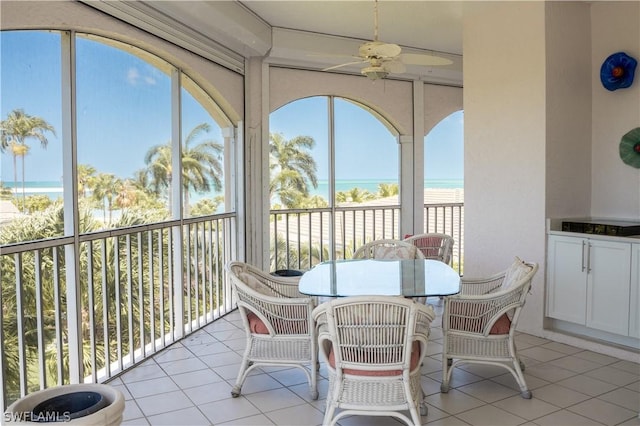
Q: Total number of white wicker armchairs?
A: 5